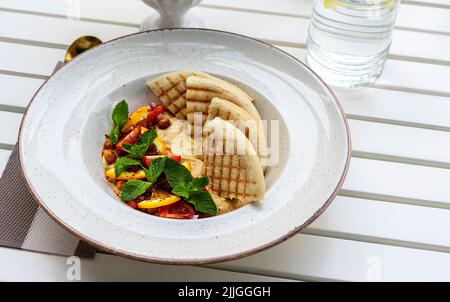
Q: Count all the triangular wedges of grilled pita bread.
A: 4